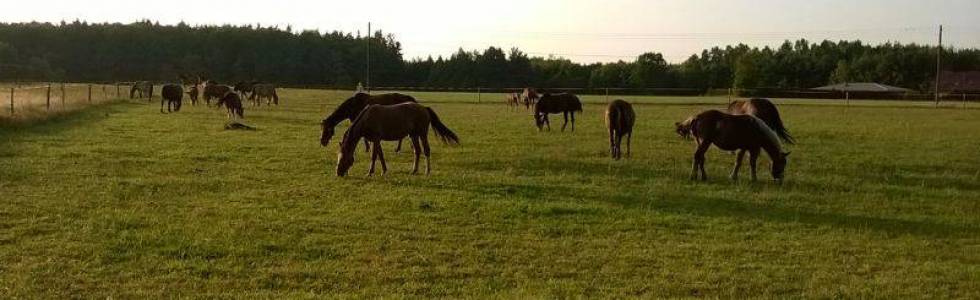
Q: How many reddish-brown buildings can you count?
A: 1